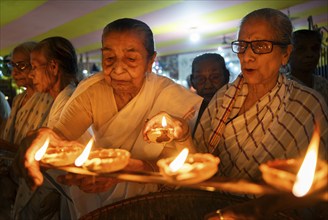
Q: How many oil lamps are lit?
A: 5